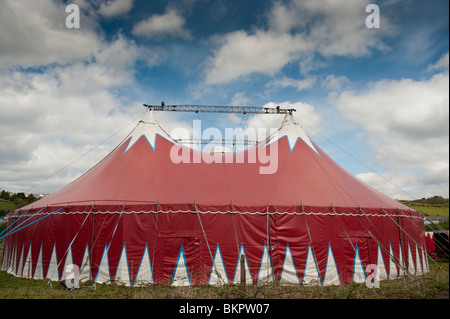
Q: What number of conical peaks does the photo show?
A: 2